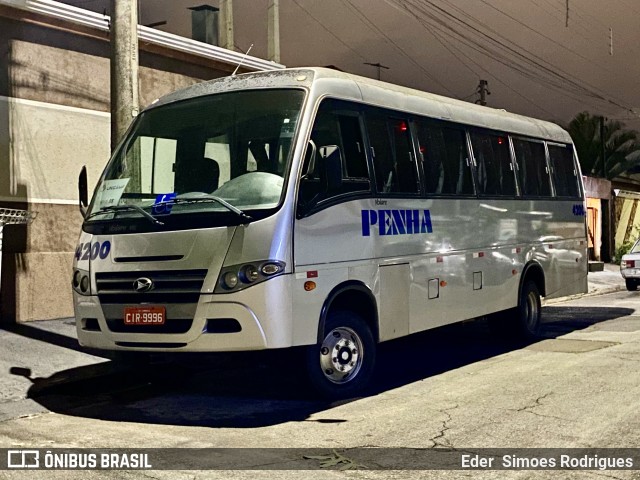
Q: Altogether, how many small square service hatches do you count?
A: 2